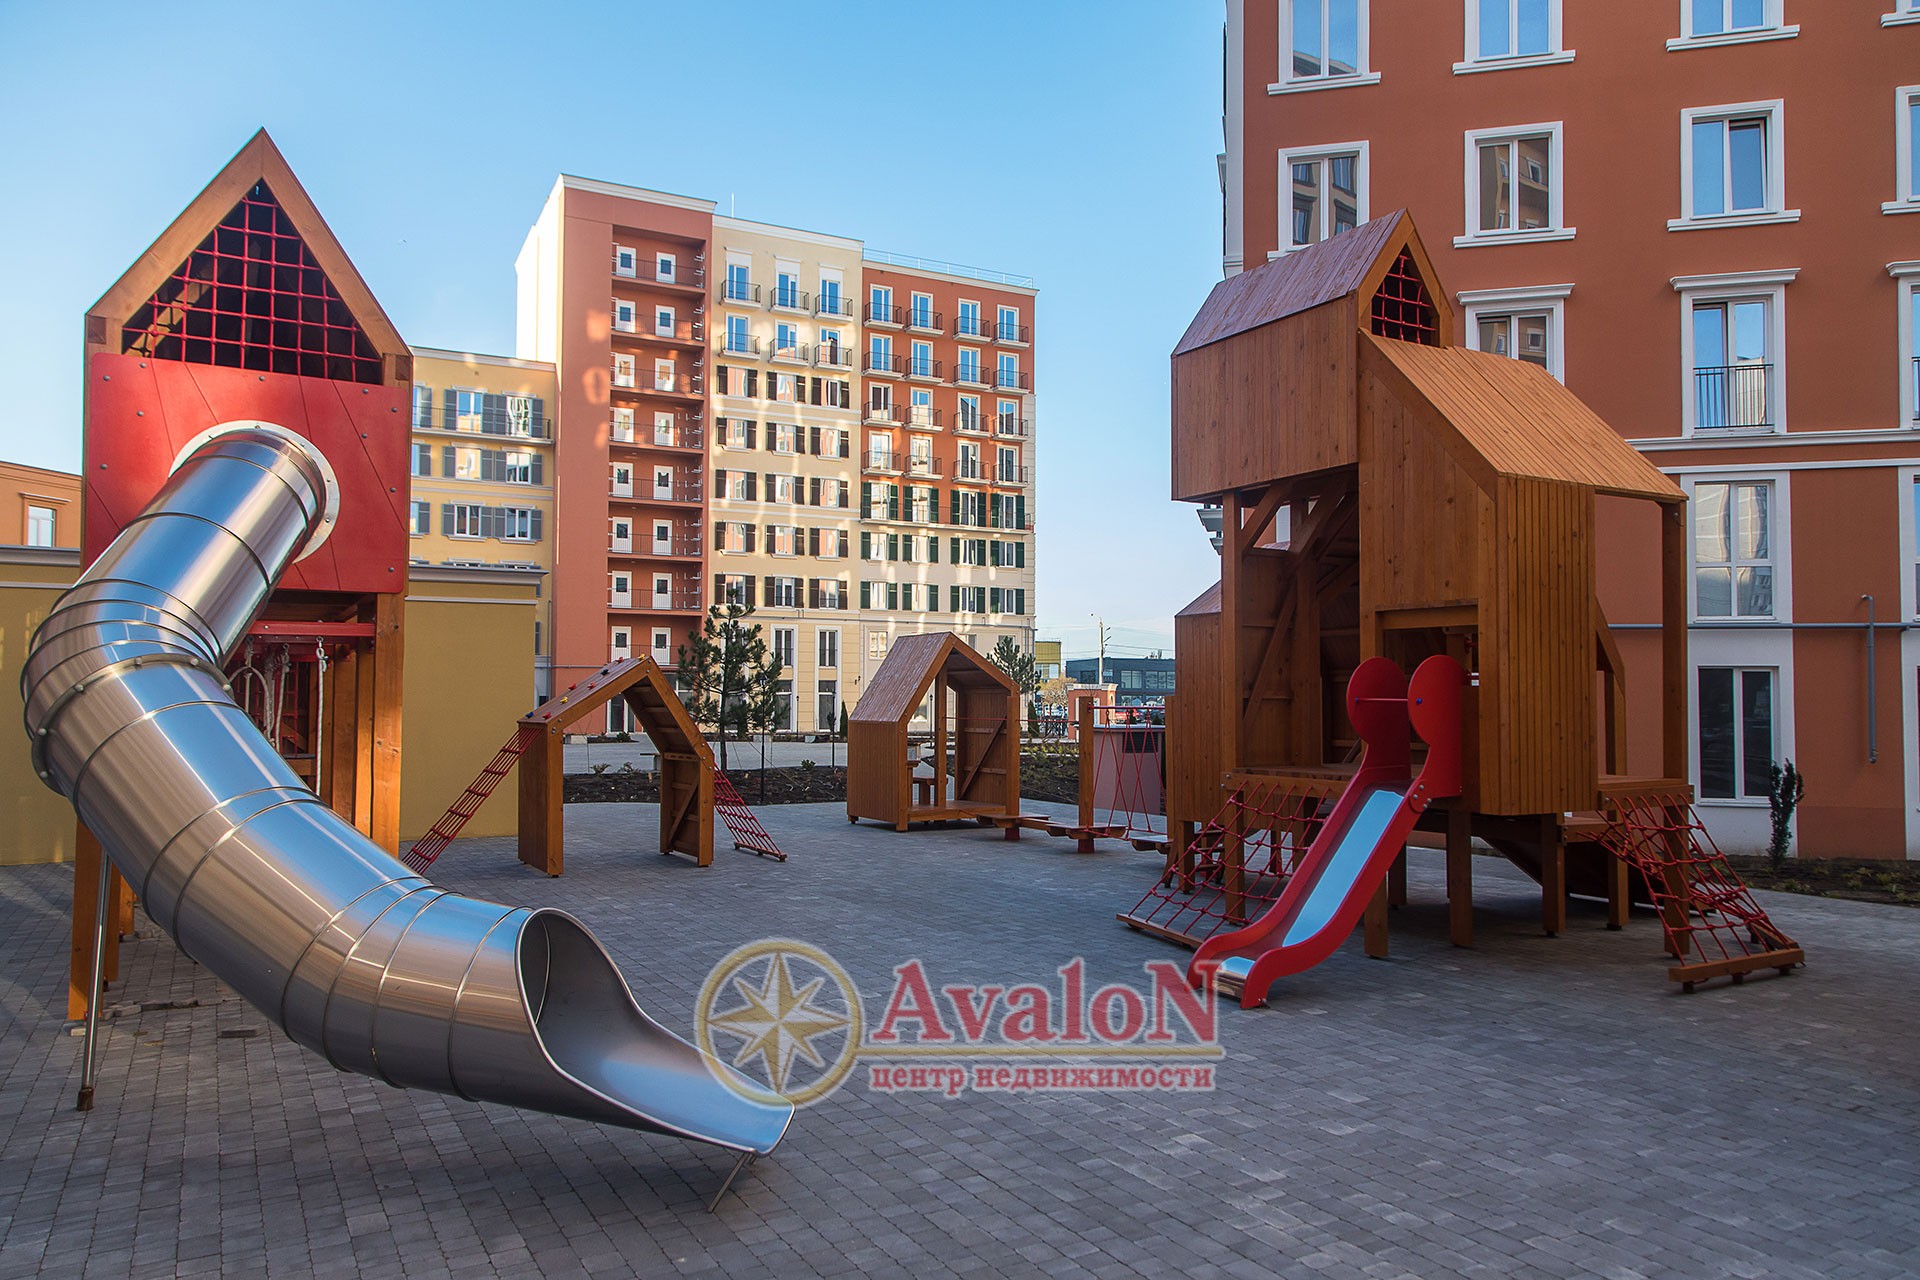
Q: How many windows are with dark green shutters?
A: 12